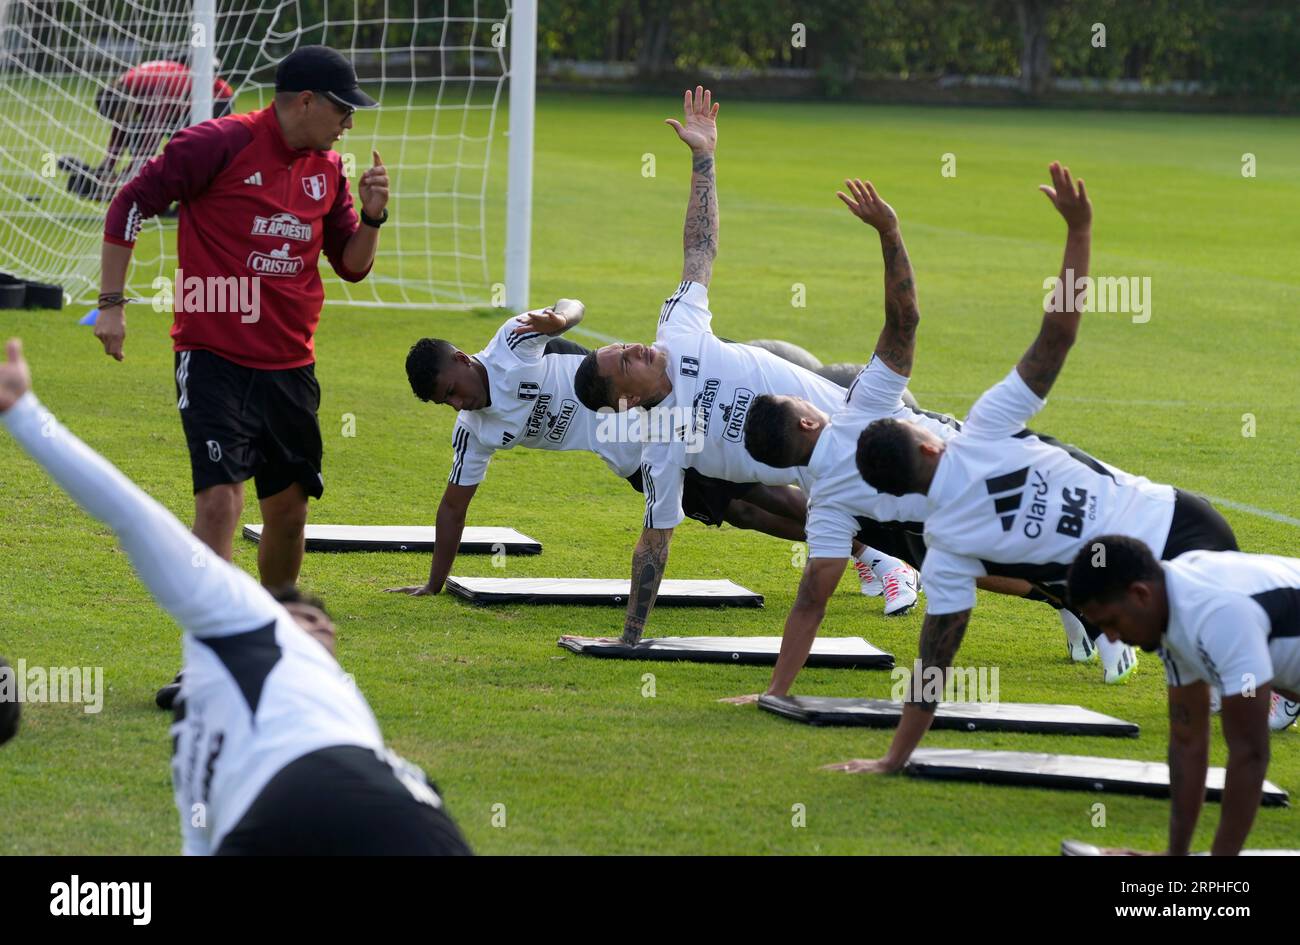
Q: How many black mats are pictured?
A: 6